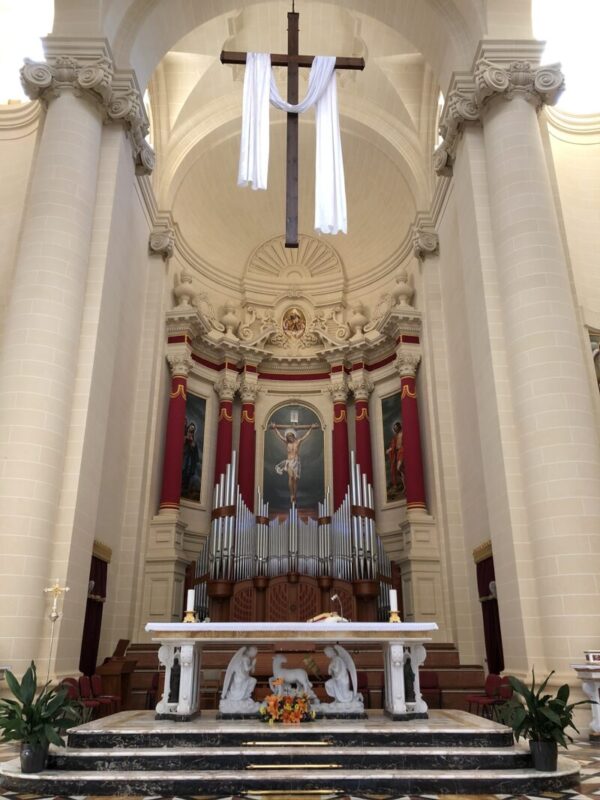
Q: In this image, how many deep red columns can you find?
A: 6